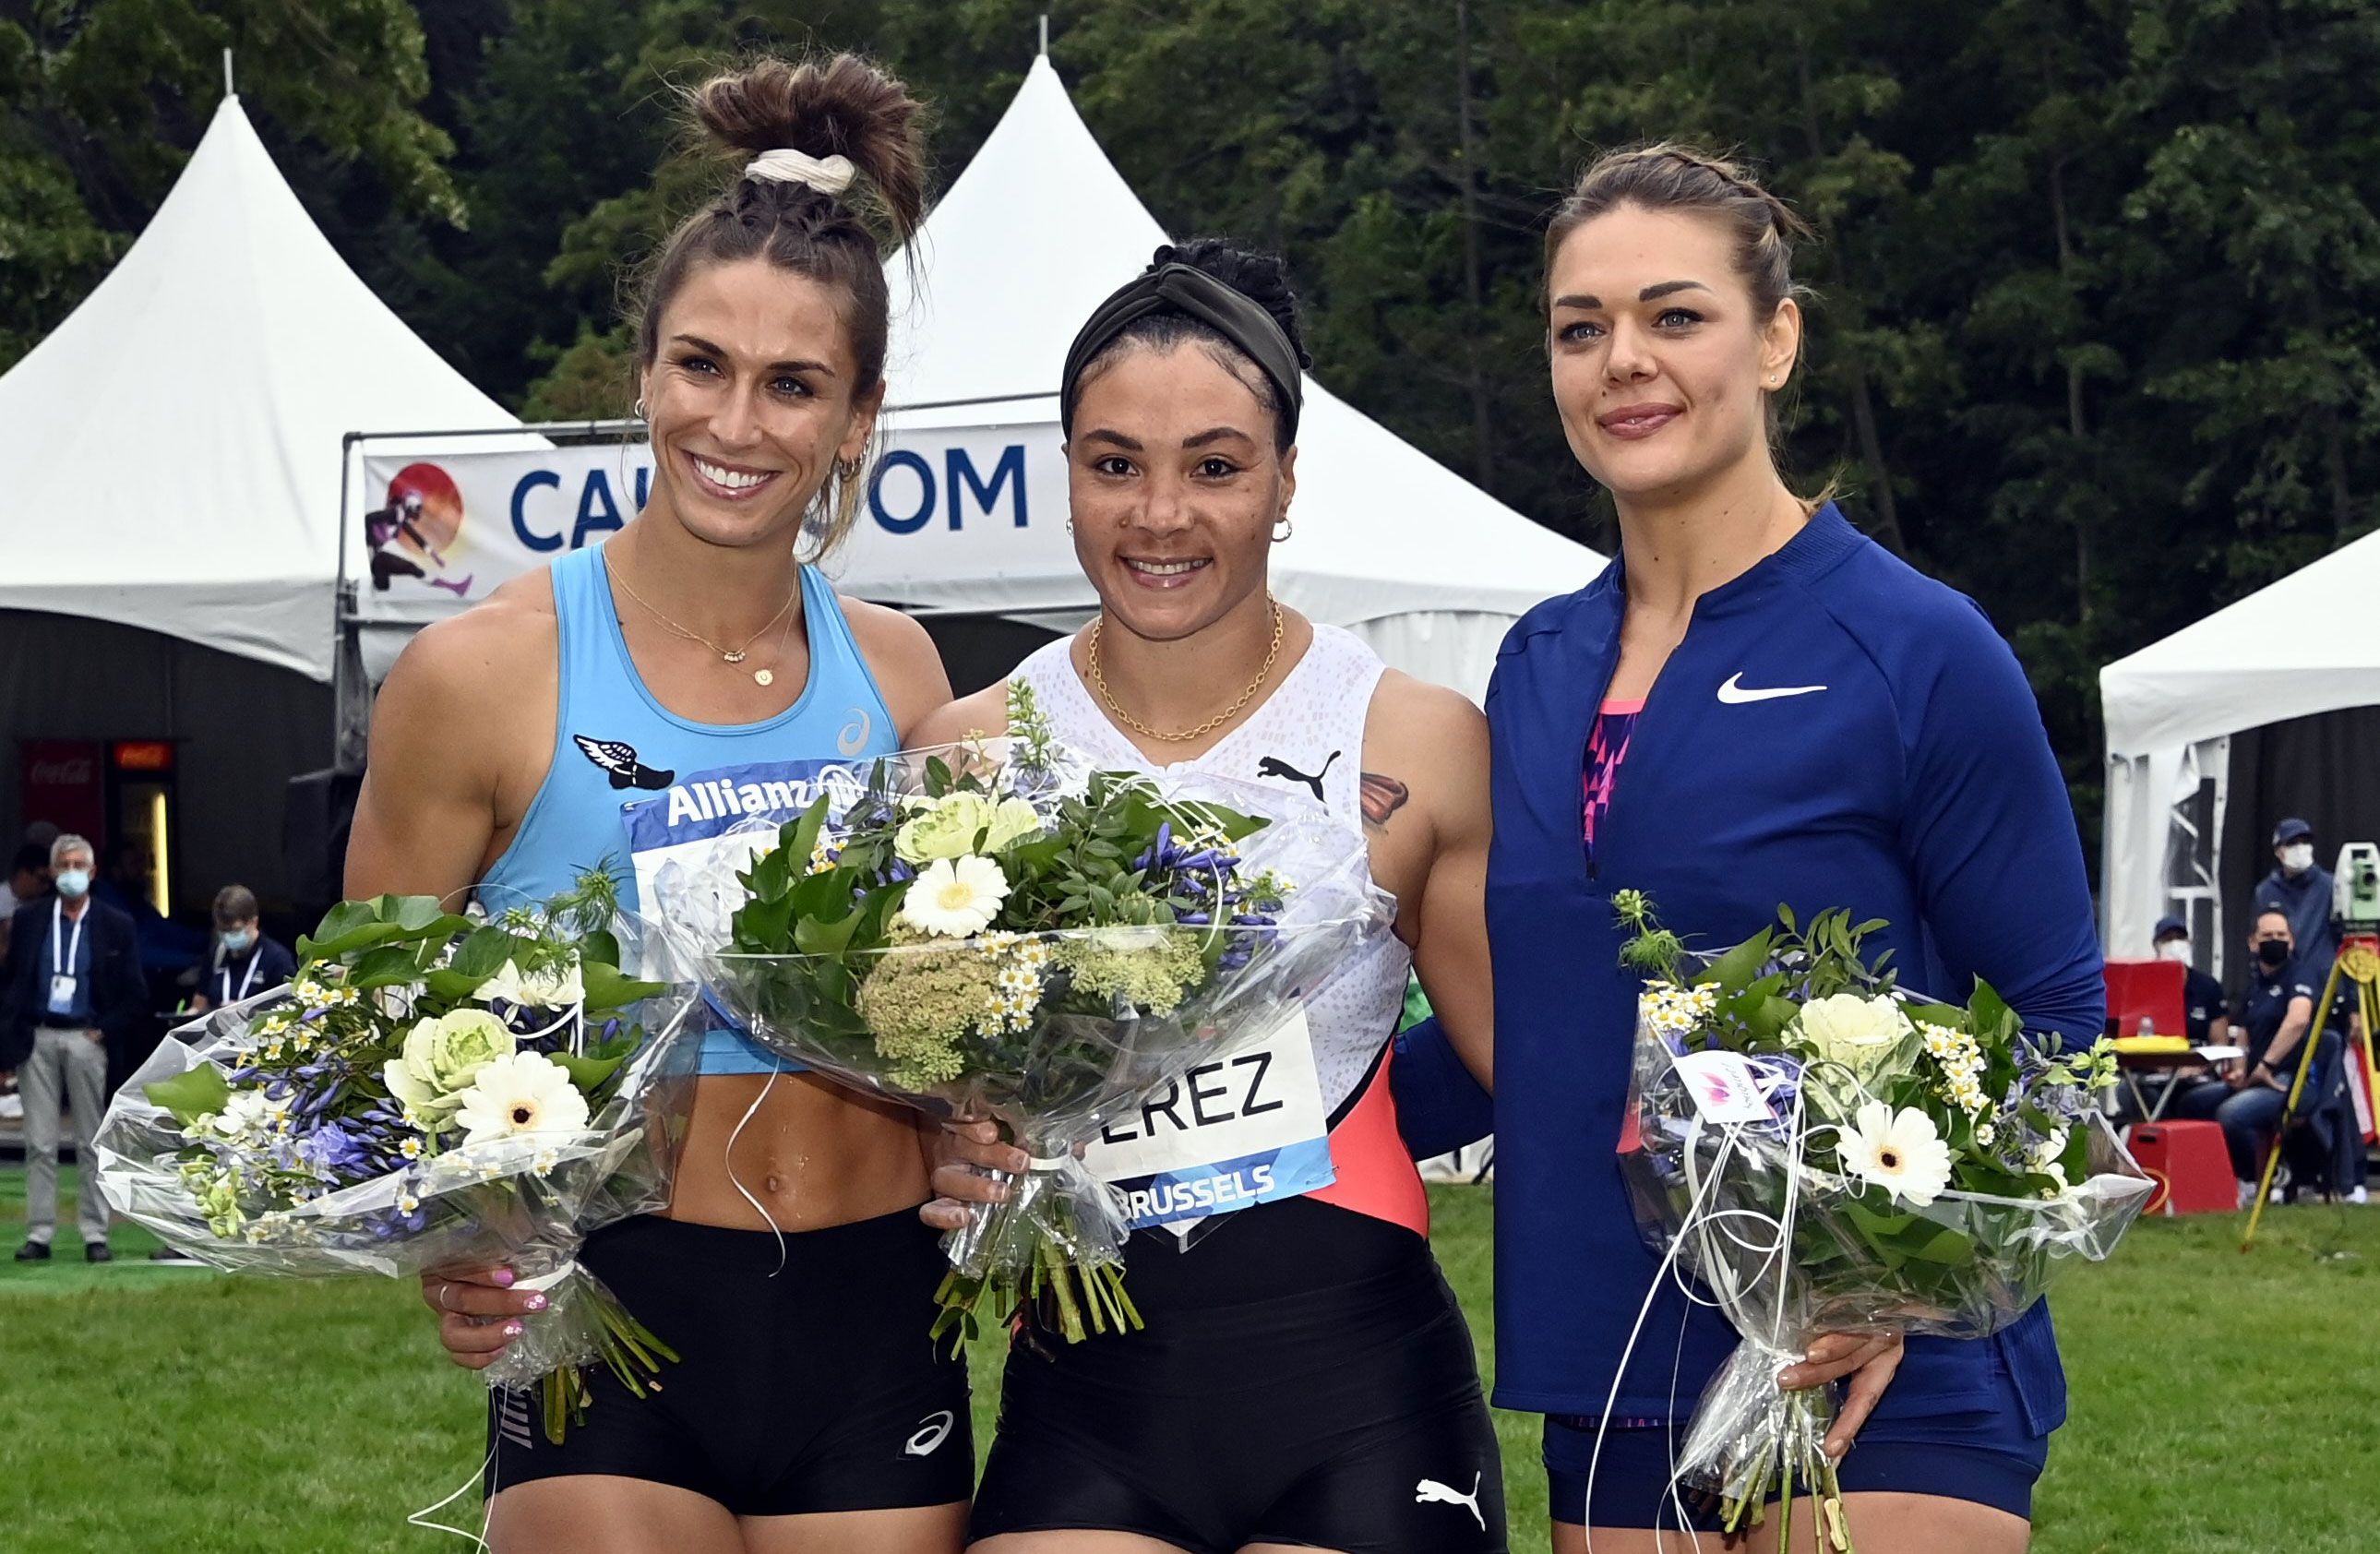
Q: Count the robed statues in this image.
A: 0